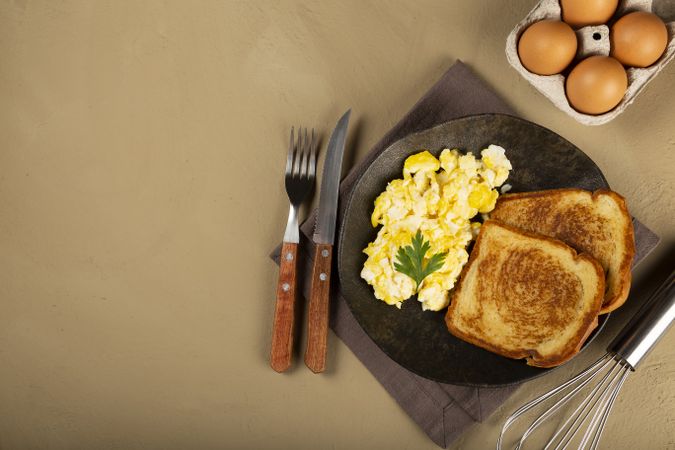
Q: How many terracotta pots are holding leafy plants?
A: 0